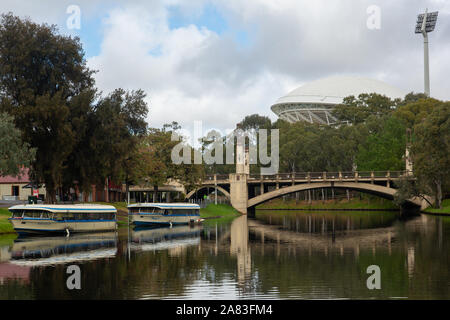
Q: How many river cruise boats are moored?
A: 2